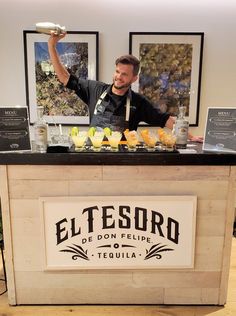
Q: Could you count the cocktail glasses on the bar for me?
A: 6